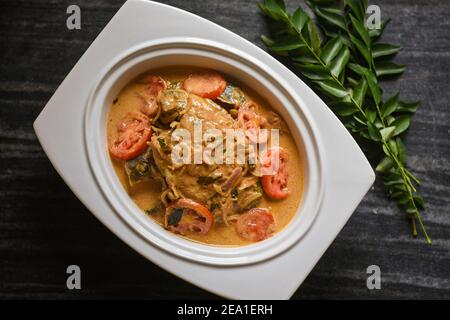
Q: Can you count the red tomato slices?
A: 7